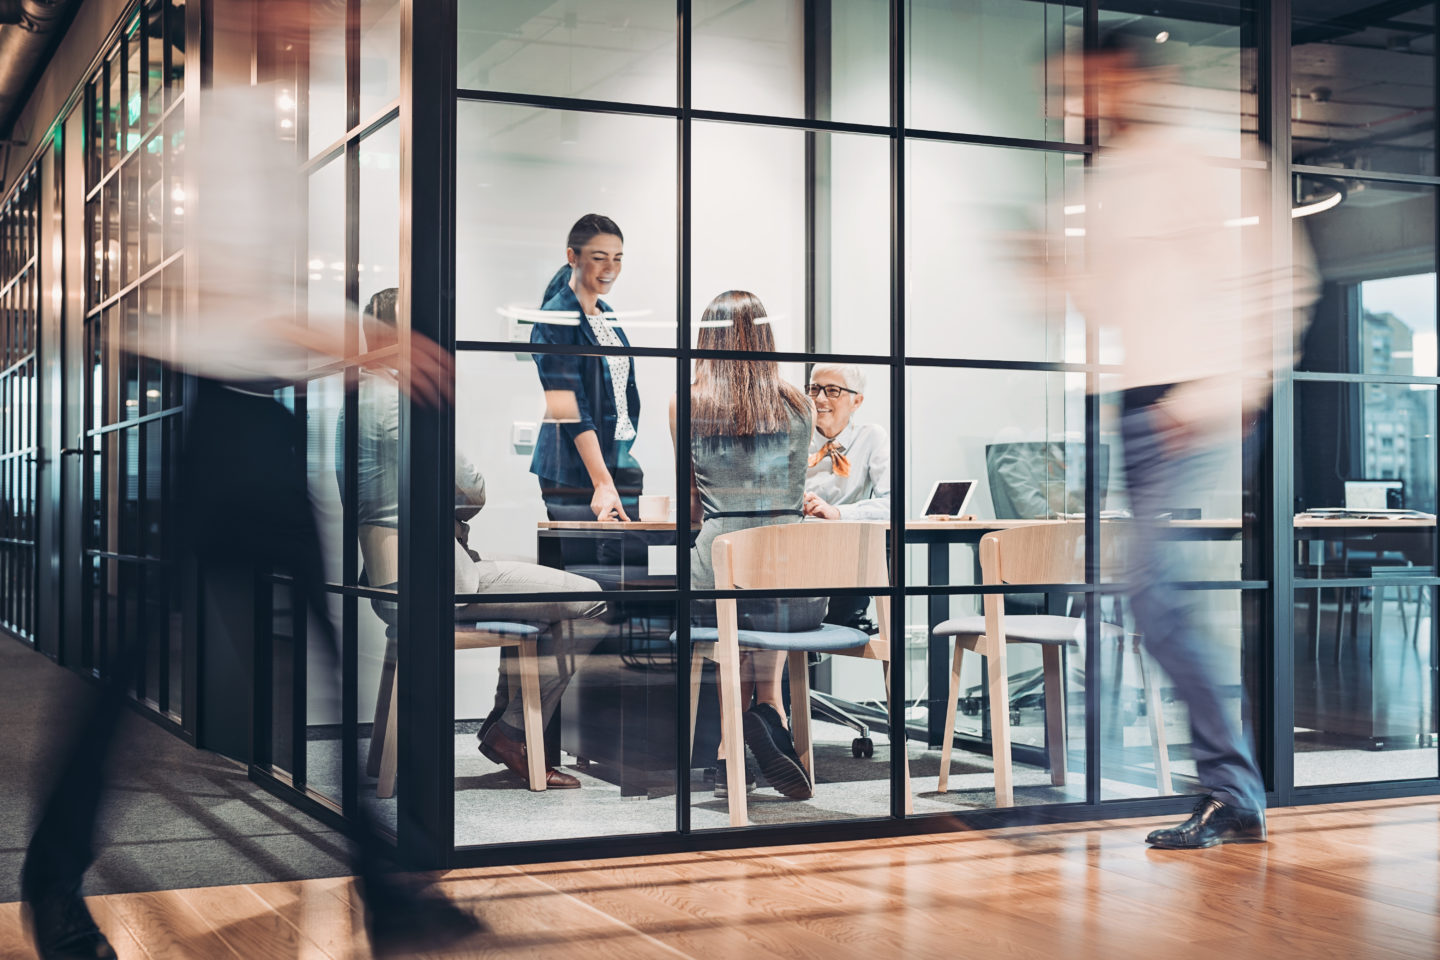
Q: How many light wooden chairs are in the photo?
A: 3